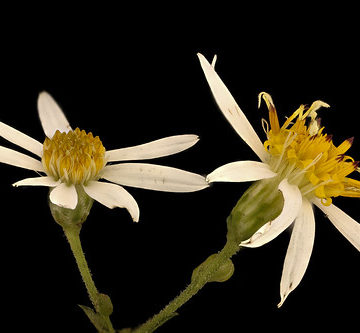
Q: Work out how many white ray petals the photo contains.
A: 13